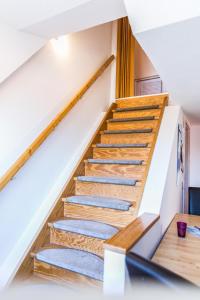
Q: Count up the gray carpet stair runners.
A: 9